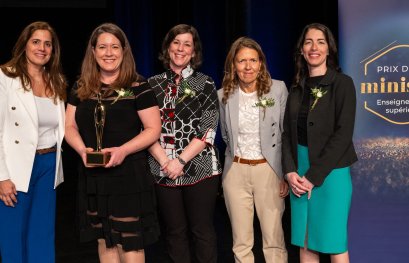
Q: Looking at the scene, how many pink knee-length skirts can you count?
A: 0